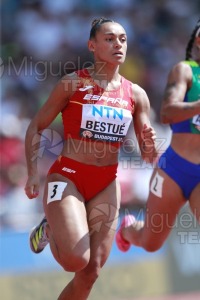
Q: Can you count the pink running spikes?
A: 1